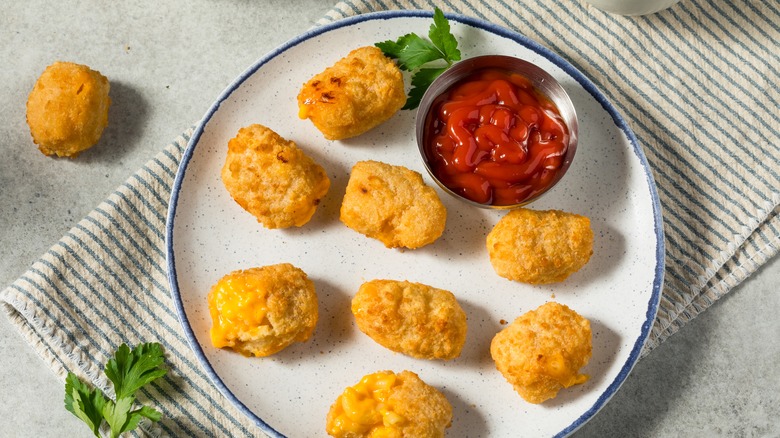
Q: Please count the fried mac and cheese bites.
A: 9